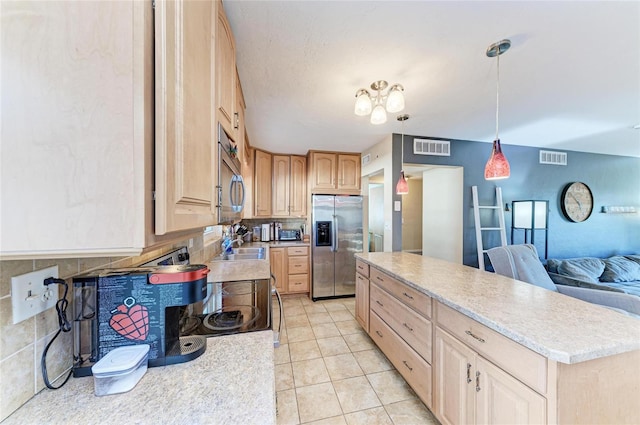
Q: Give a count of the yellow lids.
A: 0